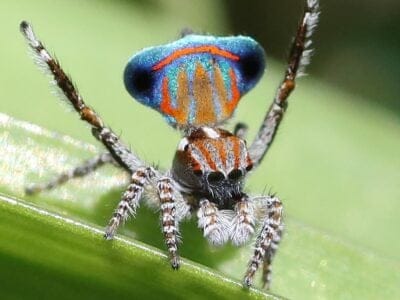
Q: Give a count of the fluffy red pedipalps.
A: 0